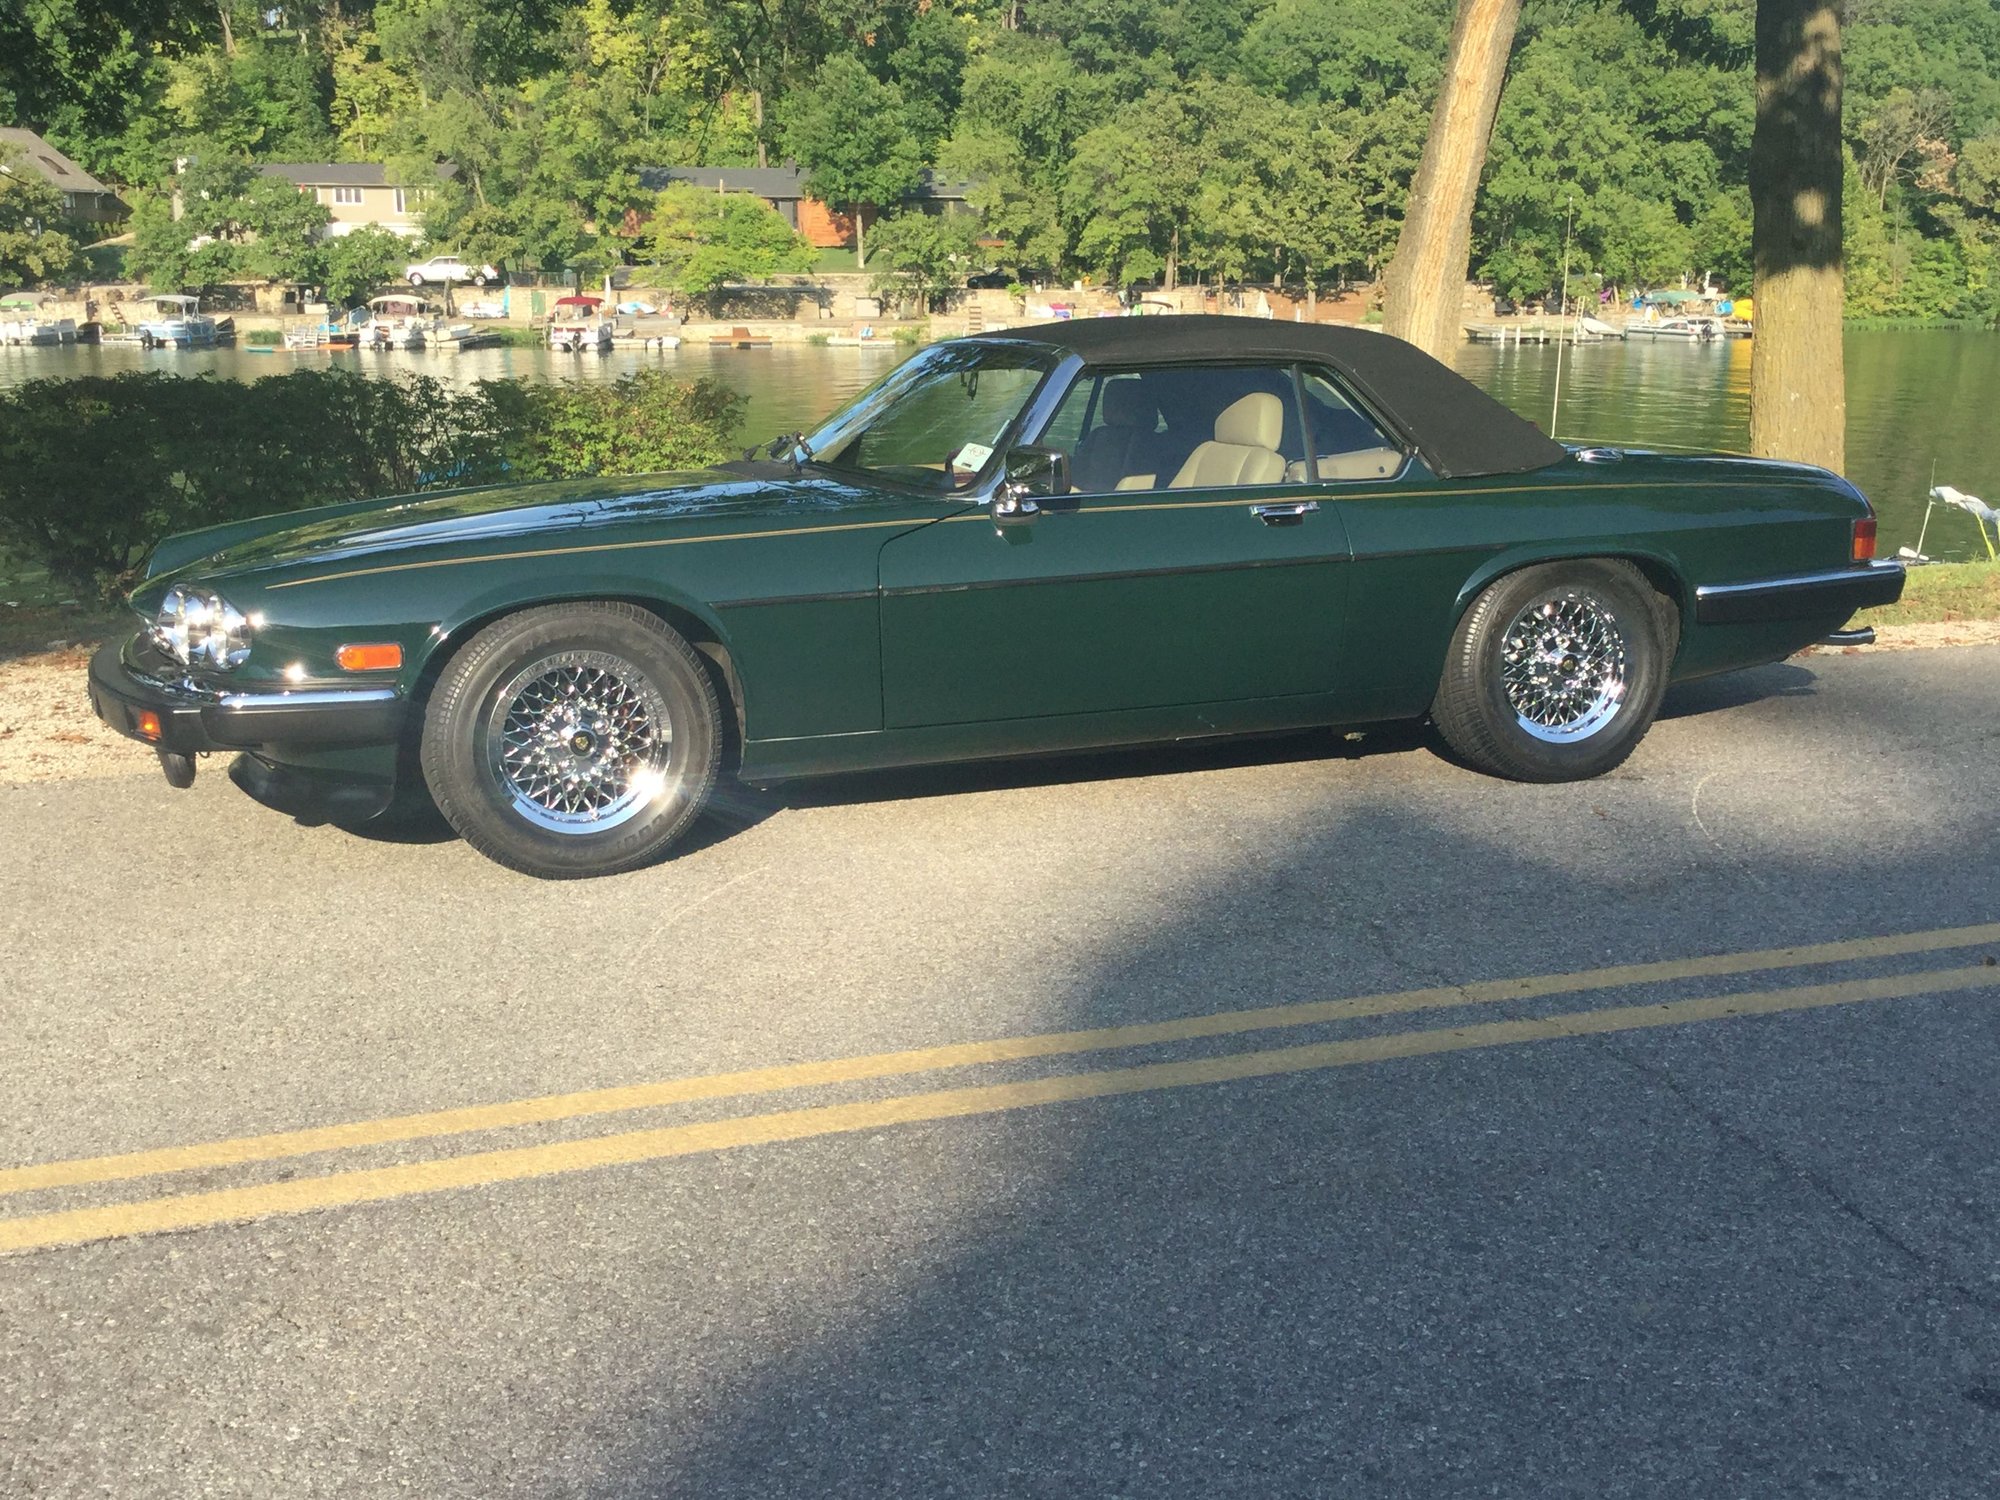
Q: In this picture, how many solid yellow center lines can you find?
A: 2